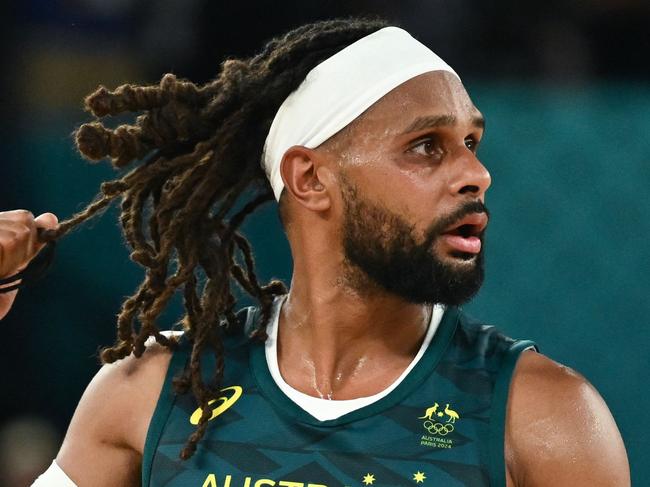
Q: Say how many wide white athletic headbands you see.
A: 1